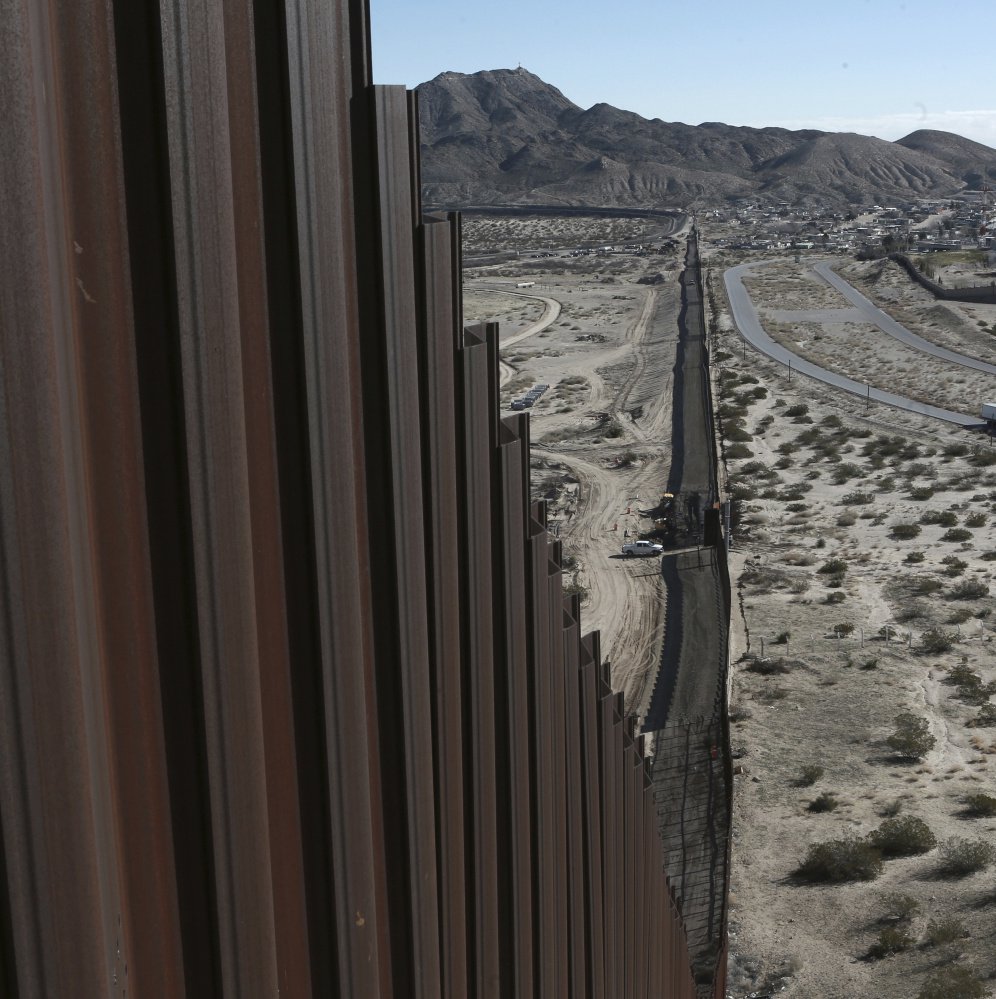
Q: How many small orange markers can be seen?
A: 2